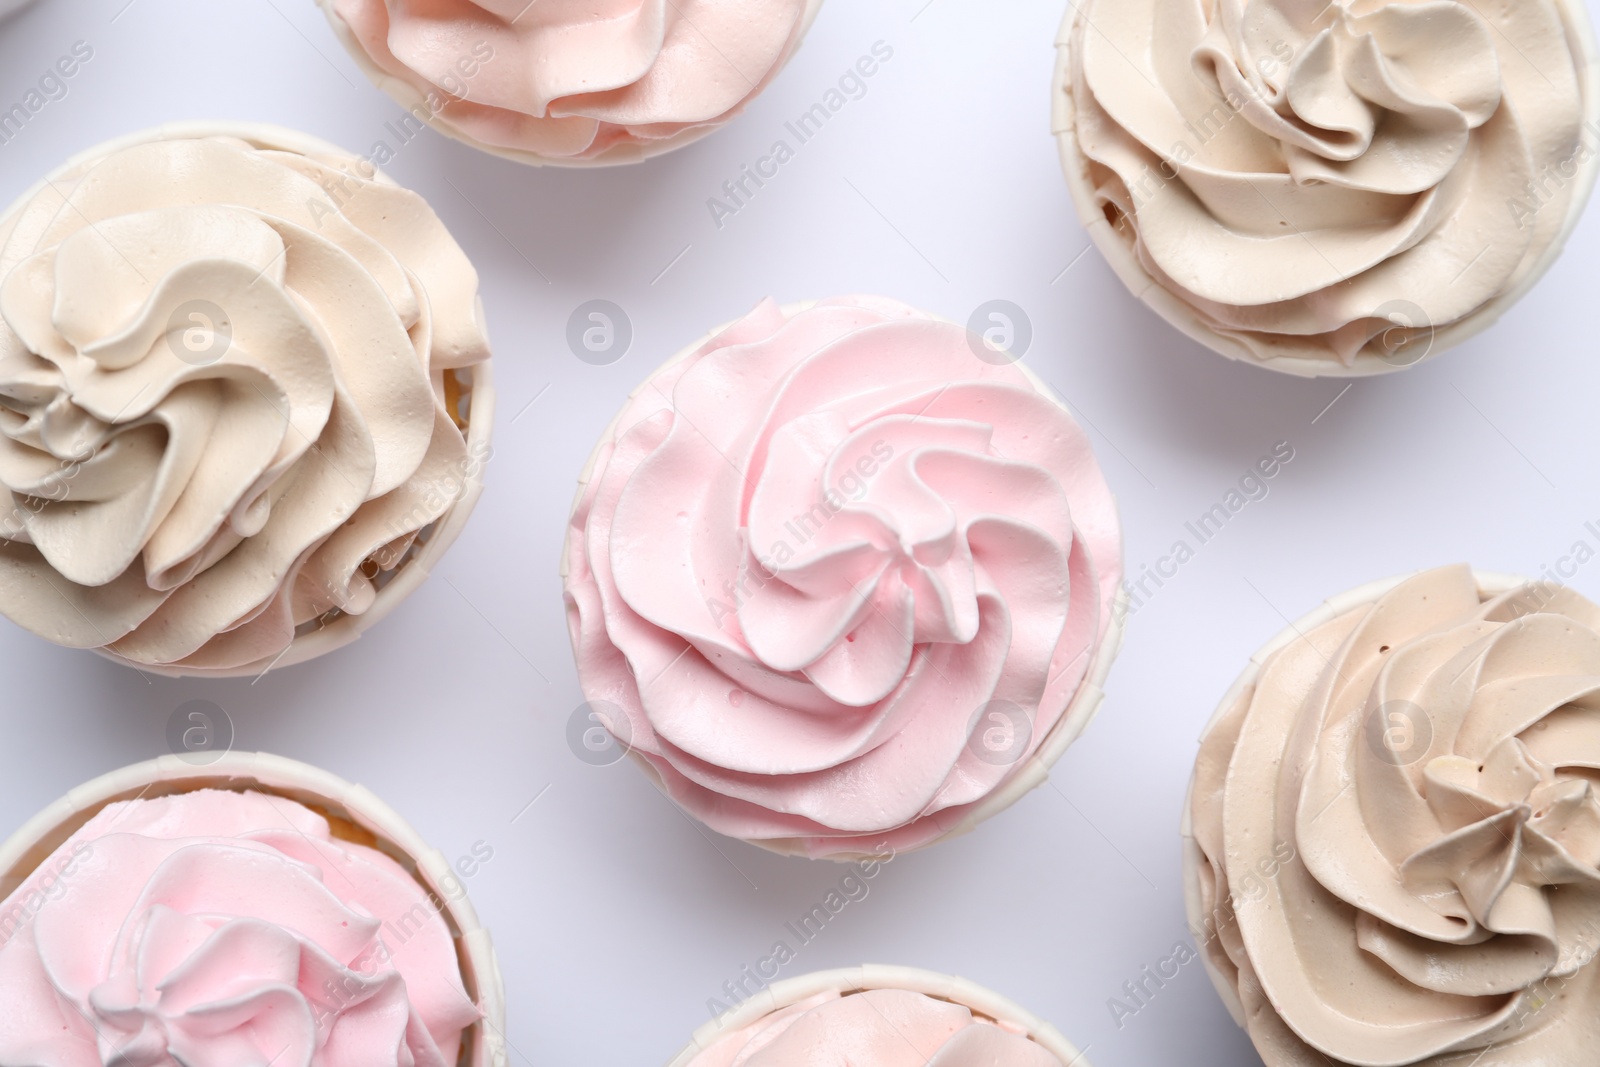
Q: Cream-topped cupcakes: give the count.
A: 7